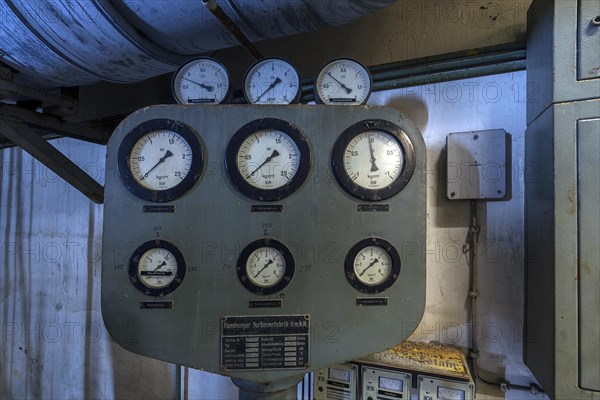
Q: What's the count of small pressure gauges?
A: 6